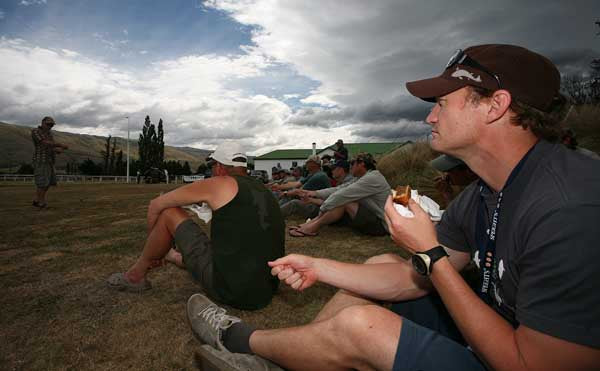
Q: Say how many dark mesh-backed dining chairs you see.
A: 0